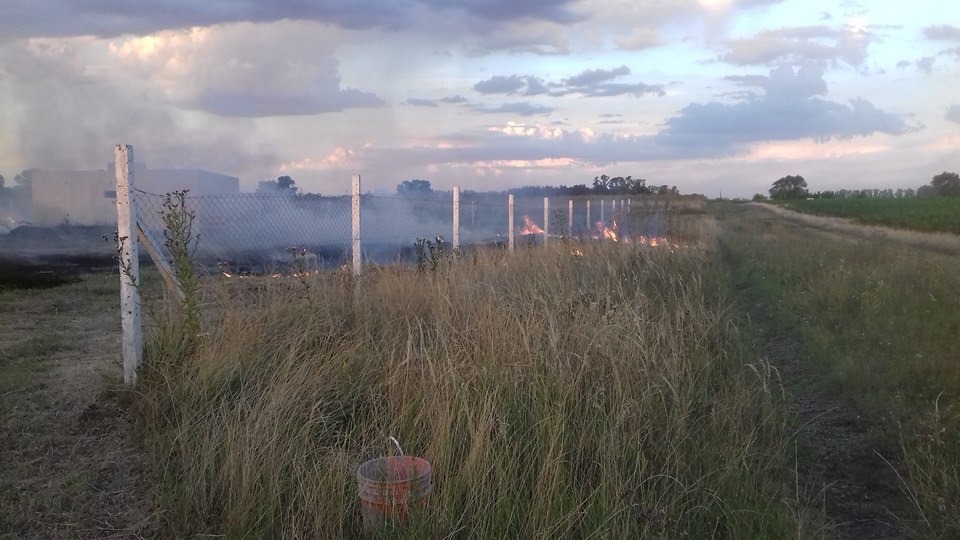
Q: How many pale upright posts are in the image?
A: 11